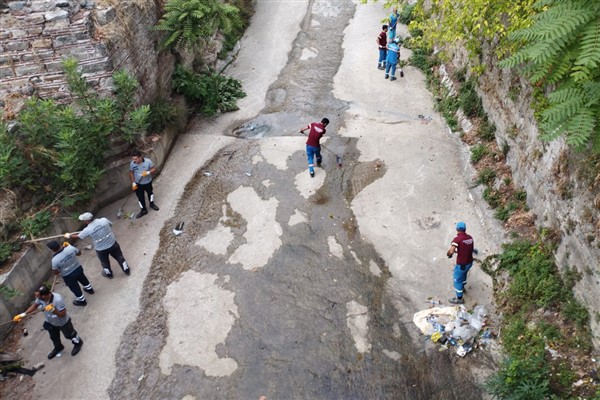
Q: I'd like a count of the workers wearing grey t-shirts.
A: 4